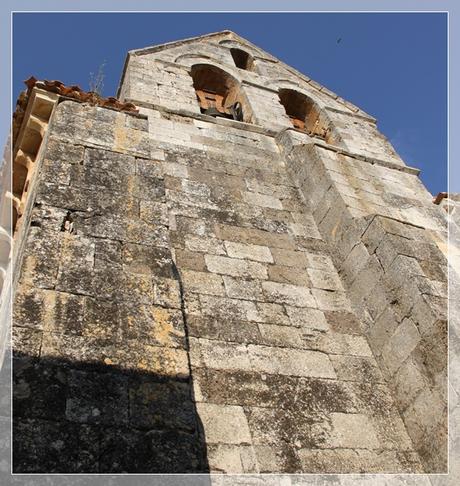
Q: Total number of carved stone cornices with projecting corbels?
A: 1